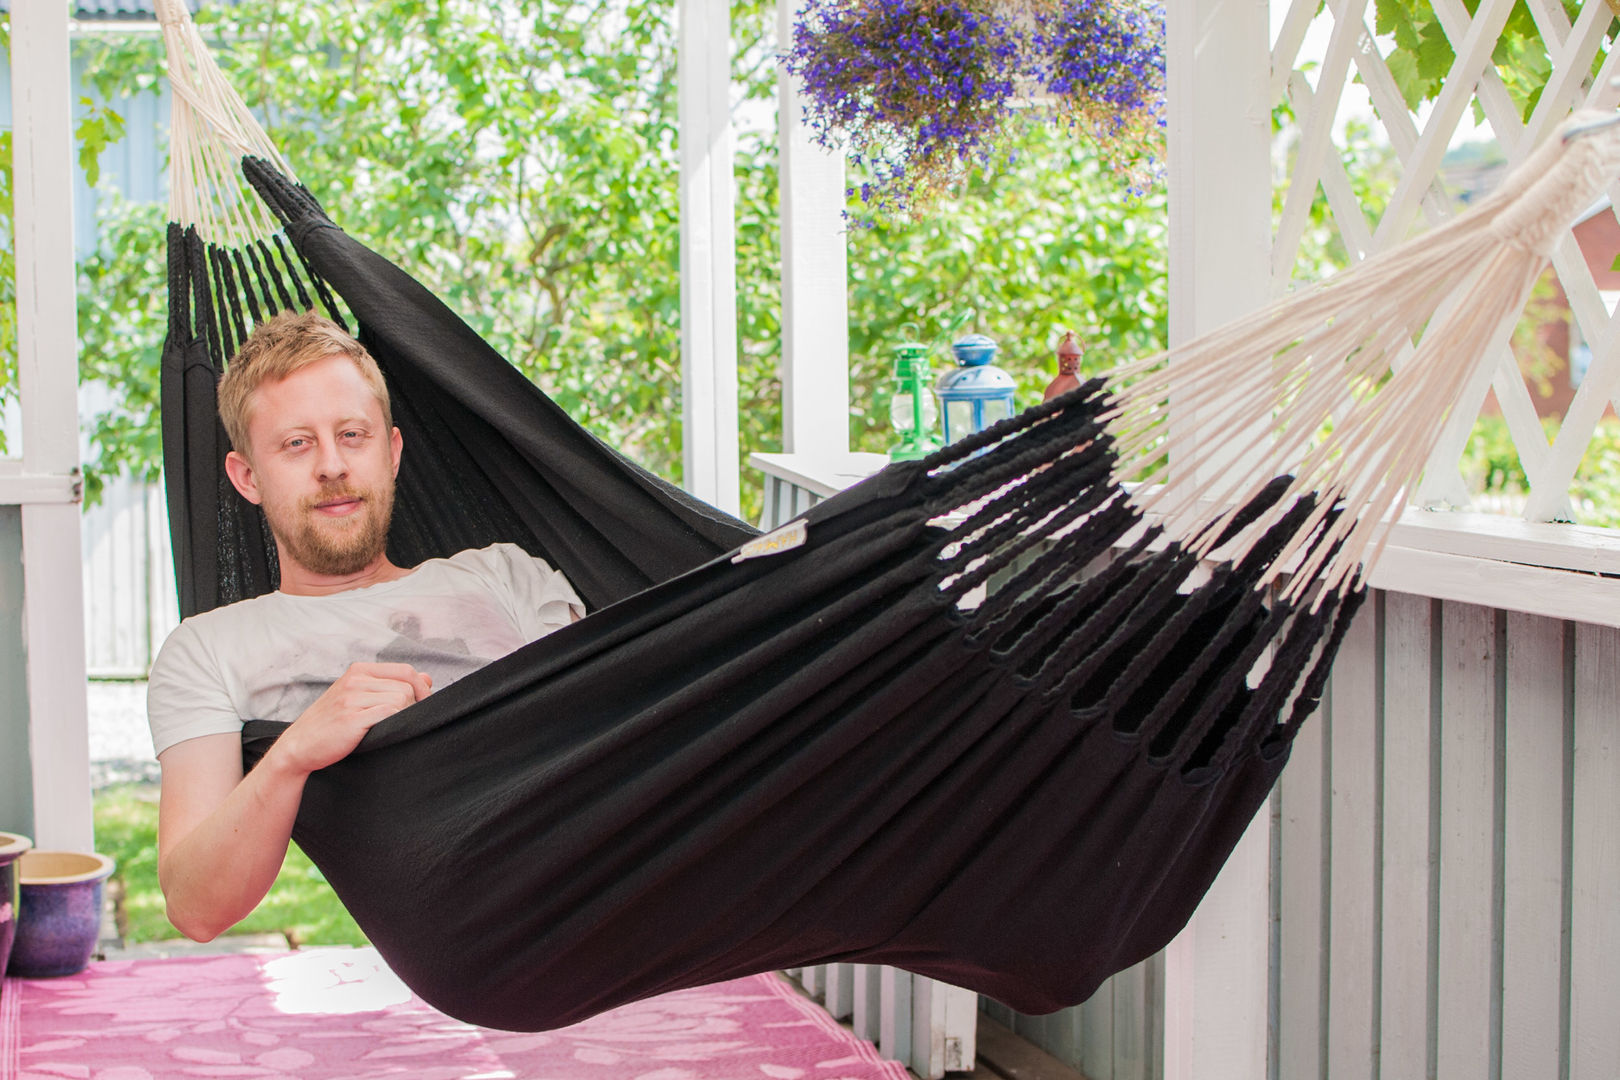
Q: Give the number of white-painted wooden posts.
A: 4